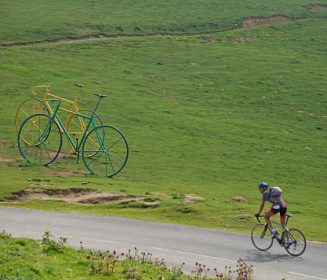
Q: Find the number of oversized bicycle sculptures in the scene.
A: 2